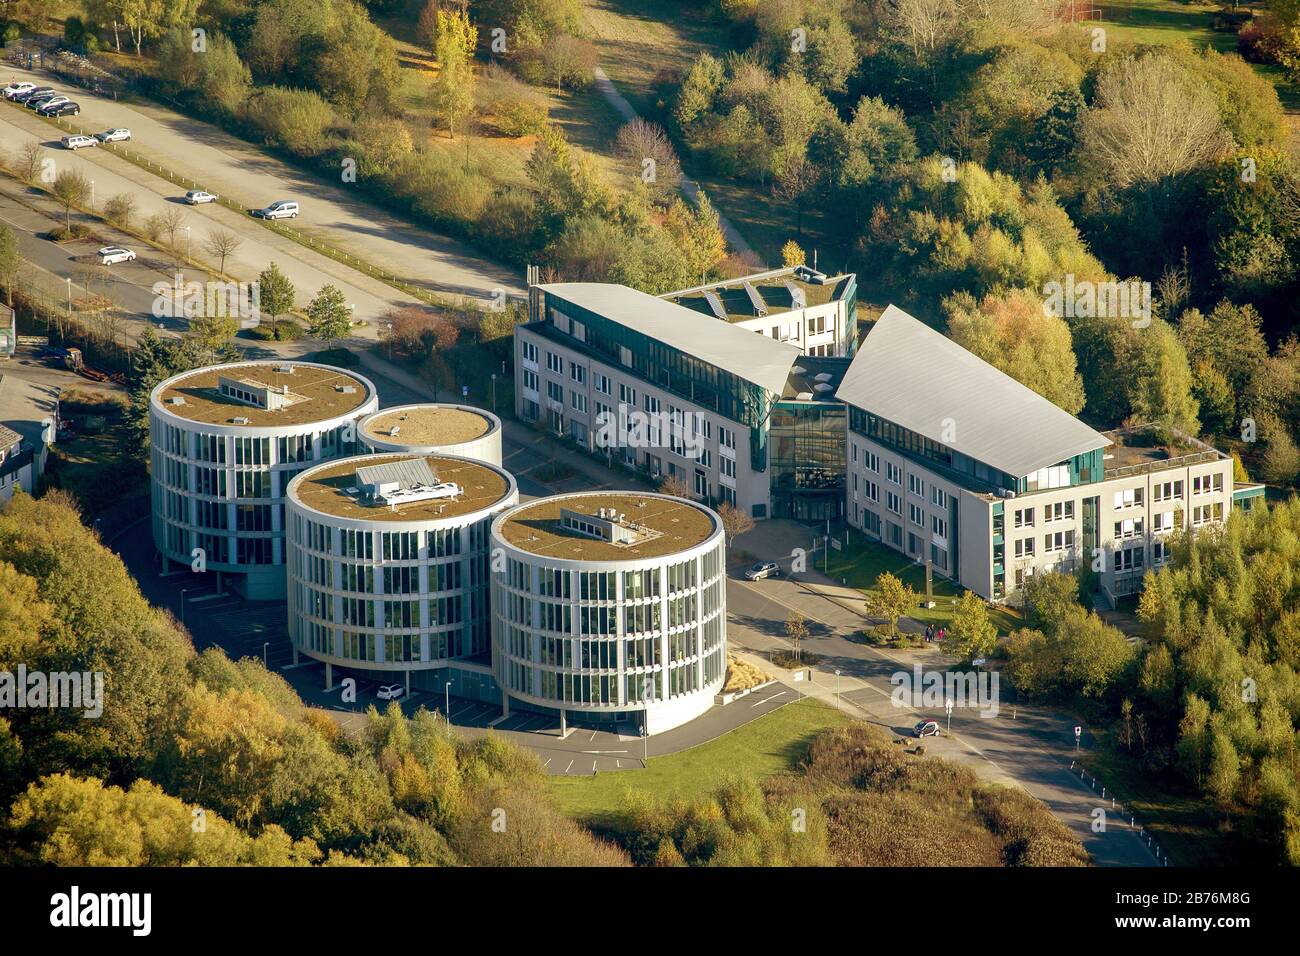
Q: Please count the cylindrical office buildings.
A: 4